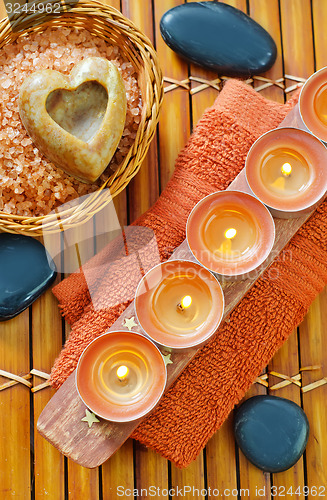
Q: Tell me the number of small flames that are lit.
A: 4